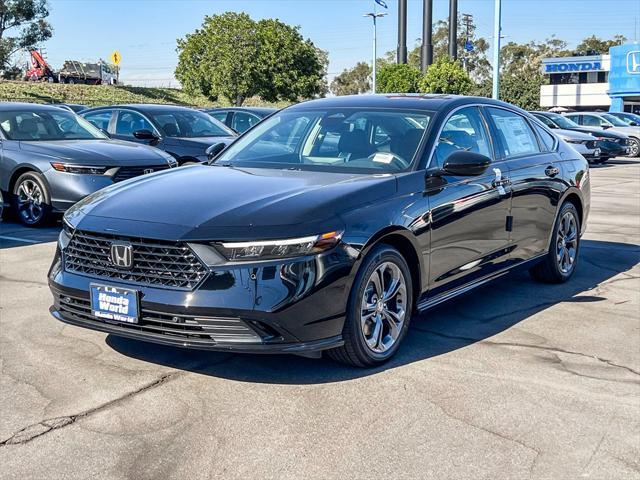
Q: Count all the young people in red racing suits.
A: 0